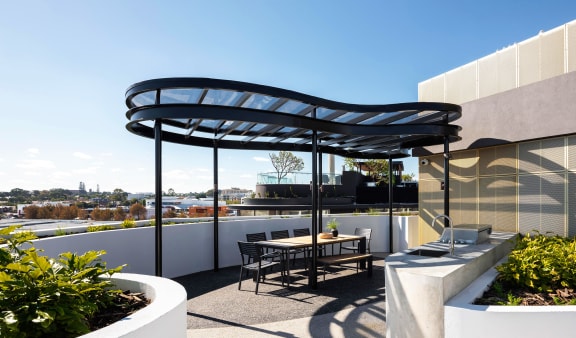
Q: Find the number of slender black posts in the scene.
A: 6